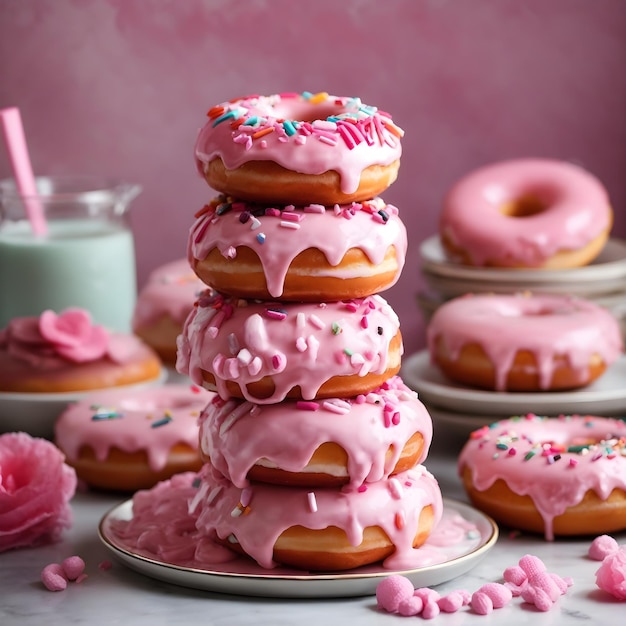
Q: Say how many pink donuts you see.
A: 11